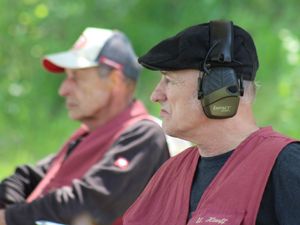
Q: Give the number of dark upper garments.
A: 2